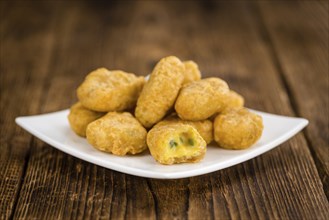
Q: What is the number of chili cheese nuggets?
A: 10